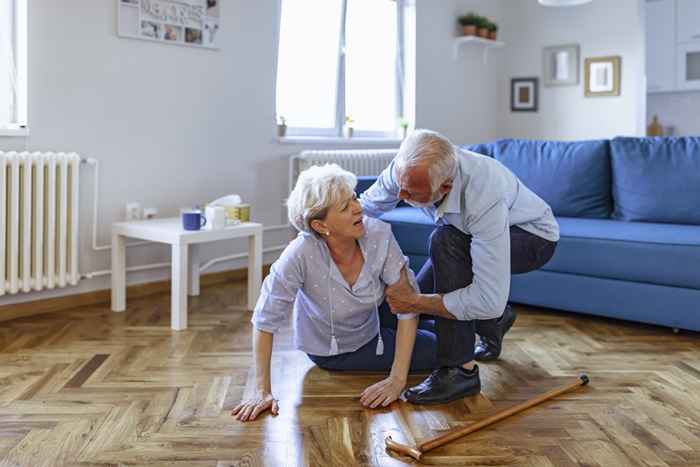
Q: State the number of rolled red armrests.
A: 0